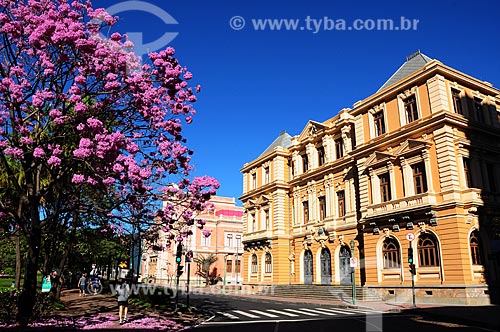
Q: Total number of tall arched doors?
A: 3